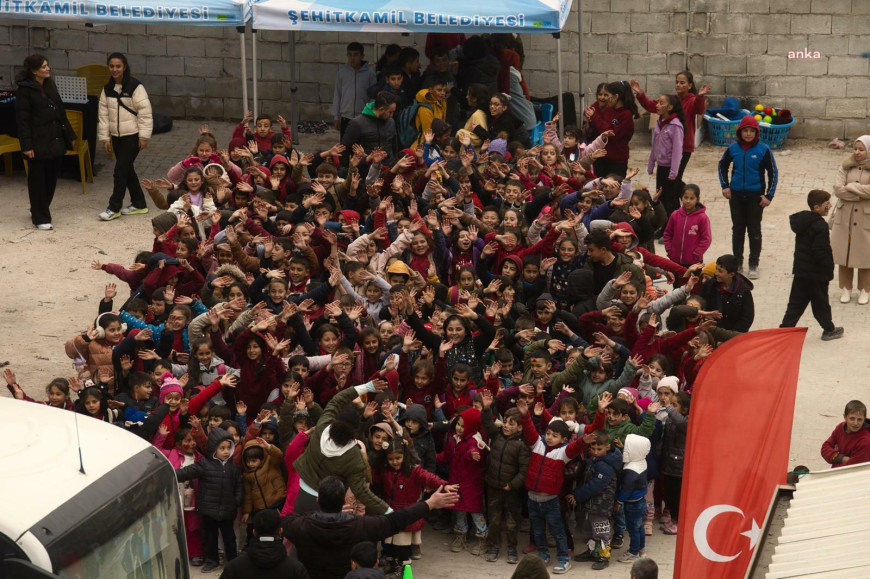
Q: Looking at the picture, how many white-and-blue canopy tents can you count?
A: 2